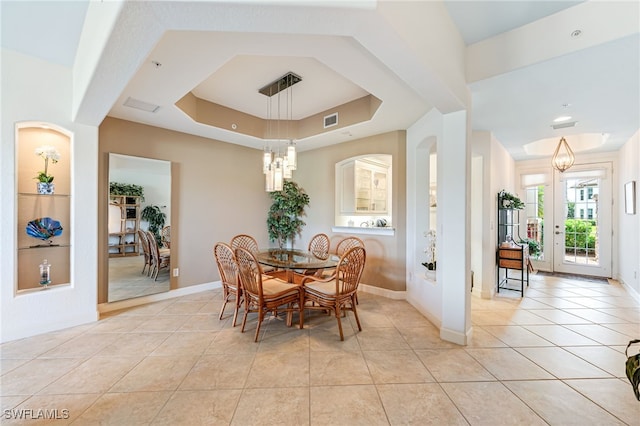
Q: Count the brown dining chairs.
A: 6